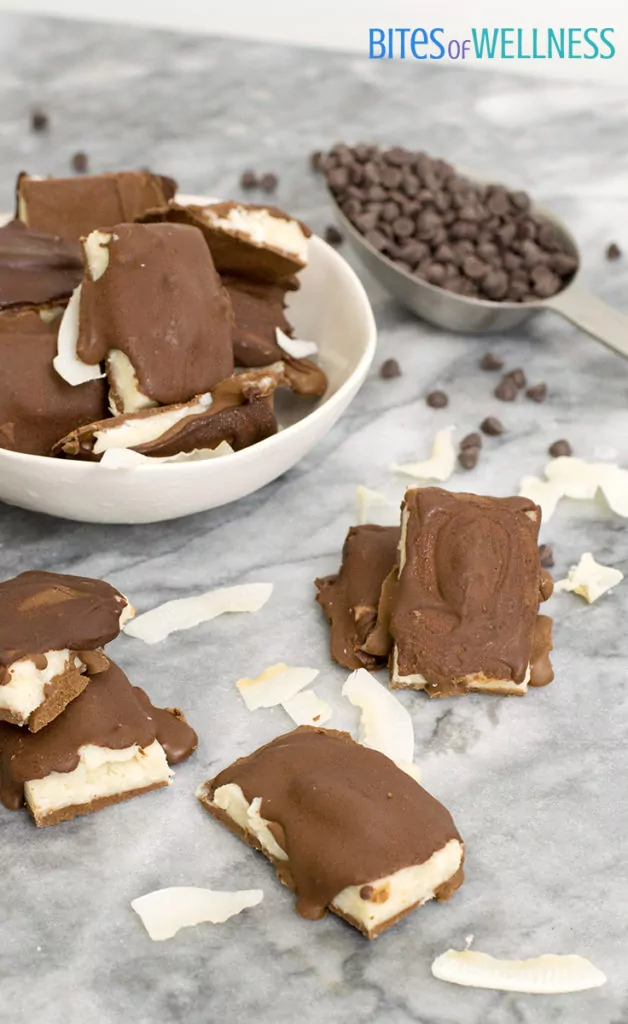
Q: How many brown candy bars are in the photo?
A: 12